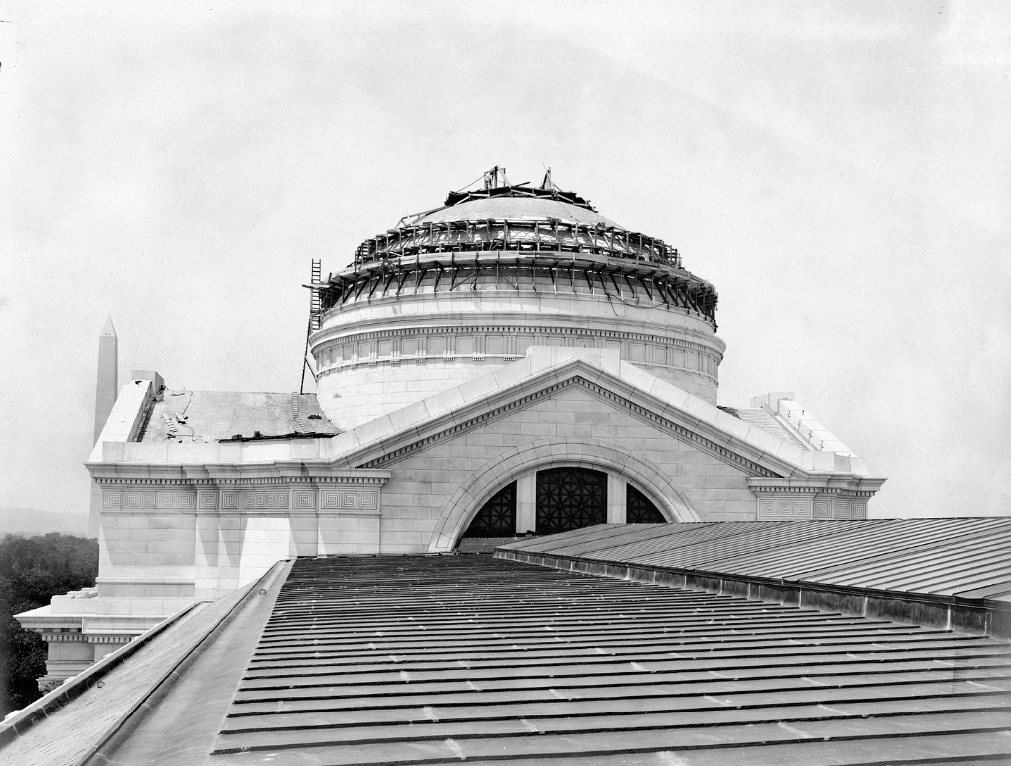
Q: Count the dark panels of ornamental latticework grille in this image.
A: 3